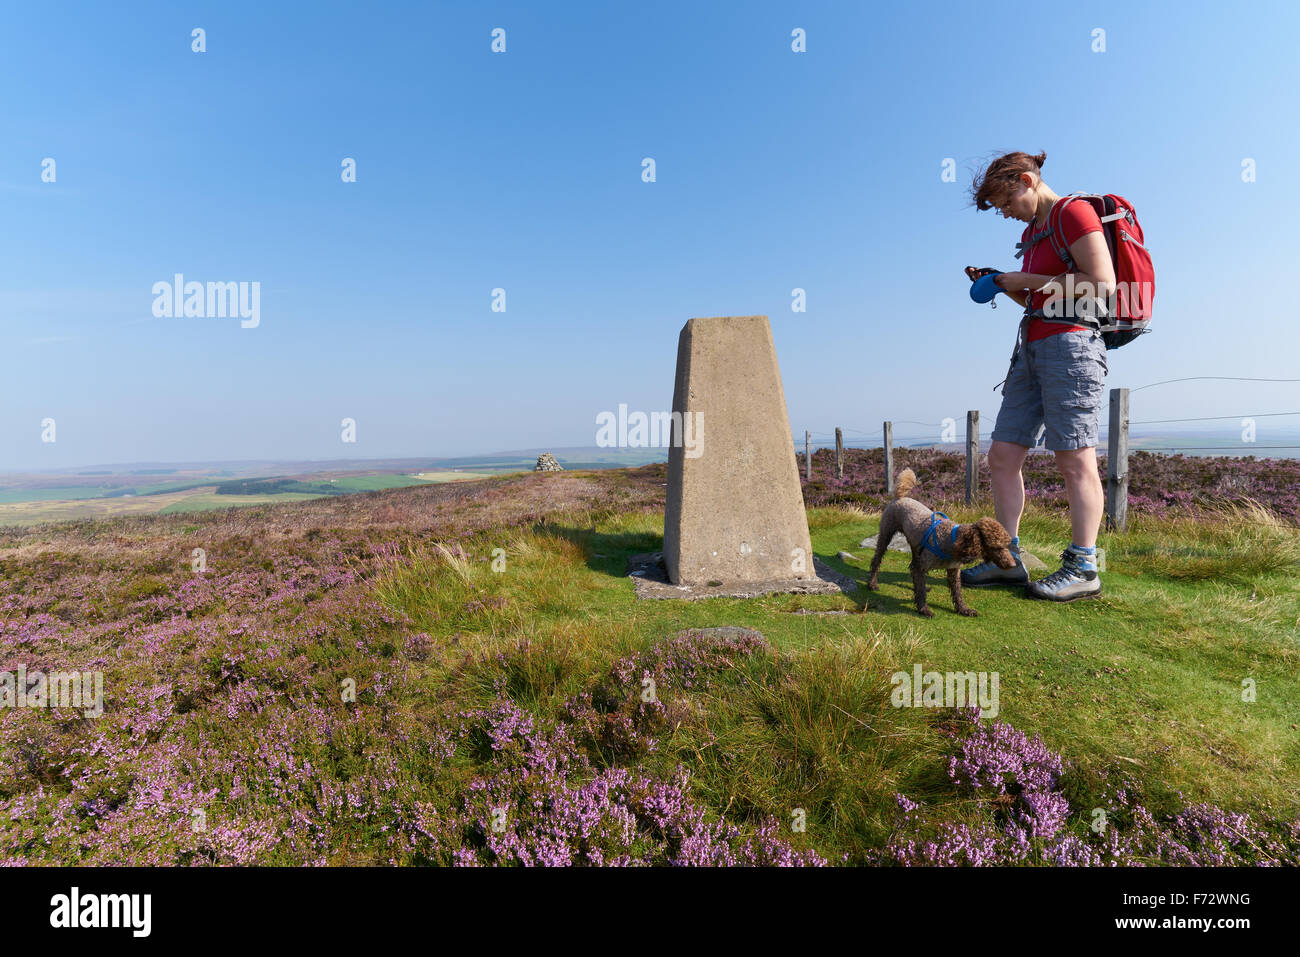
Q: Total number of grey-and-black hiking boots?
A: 2